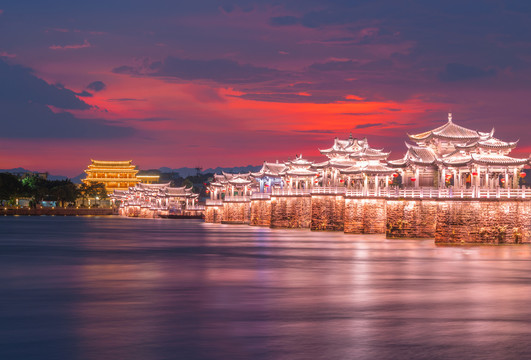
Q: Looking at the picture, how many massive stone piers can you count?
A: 8